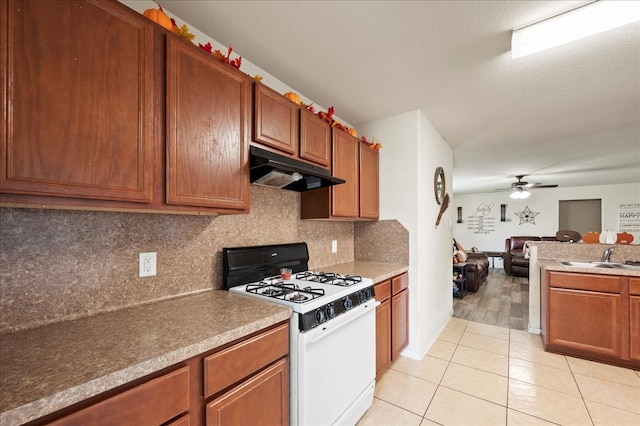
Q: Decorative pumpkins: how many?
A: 6